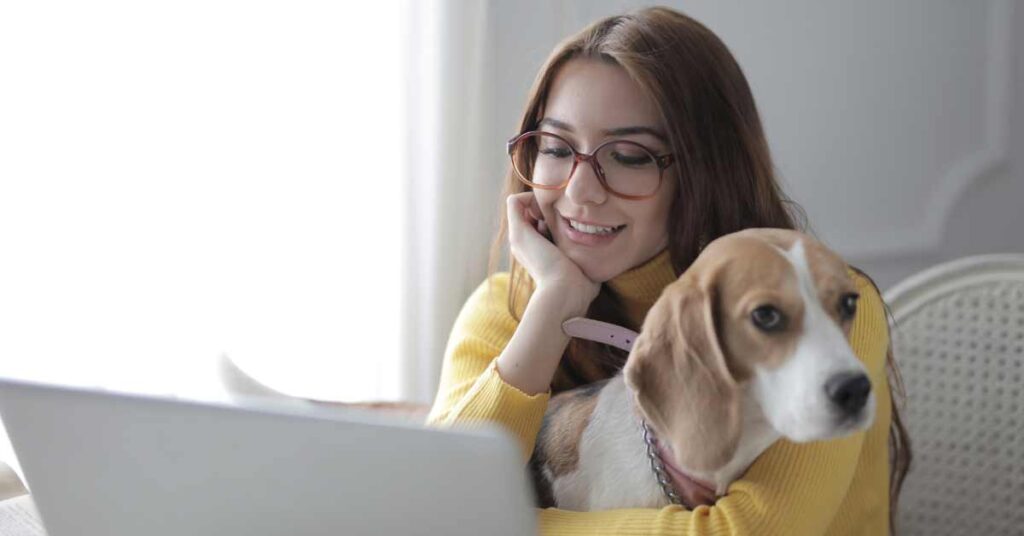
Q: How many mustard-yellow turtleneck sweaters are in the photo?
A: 1